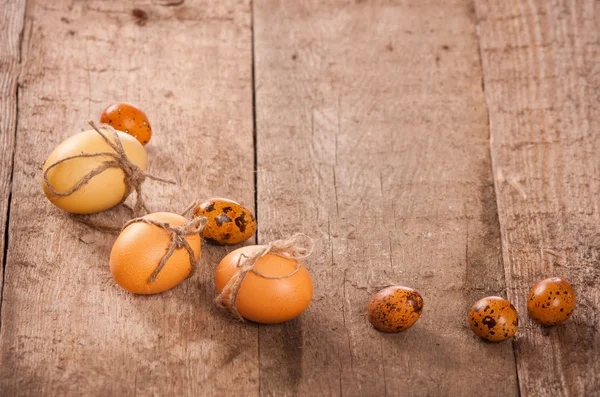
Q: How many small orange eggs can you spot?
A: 5